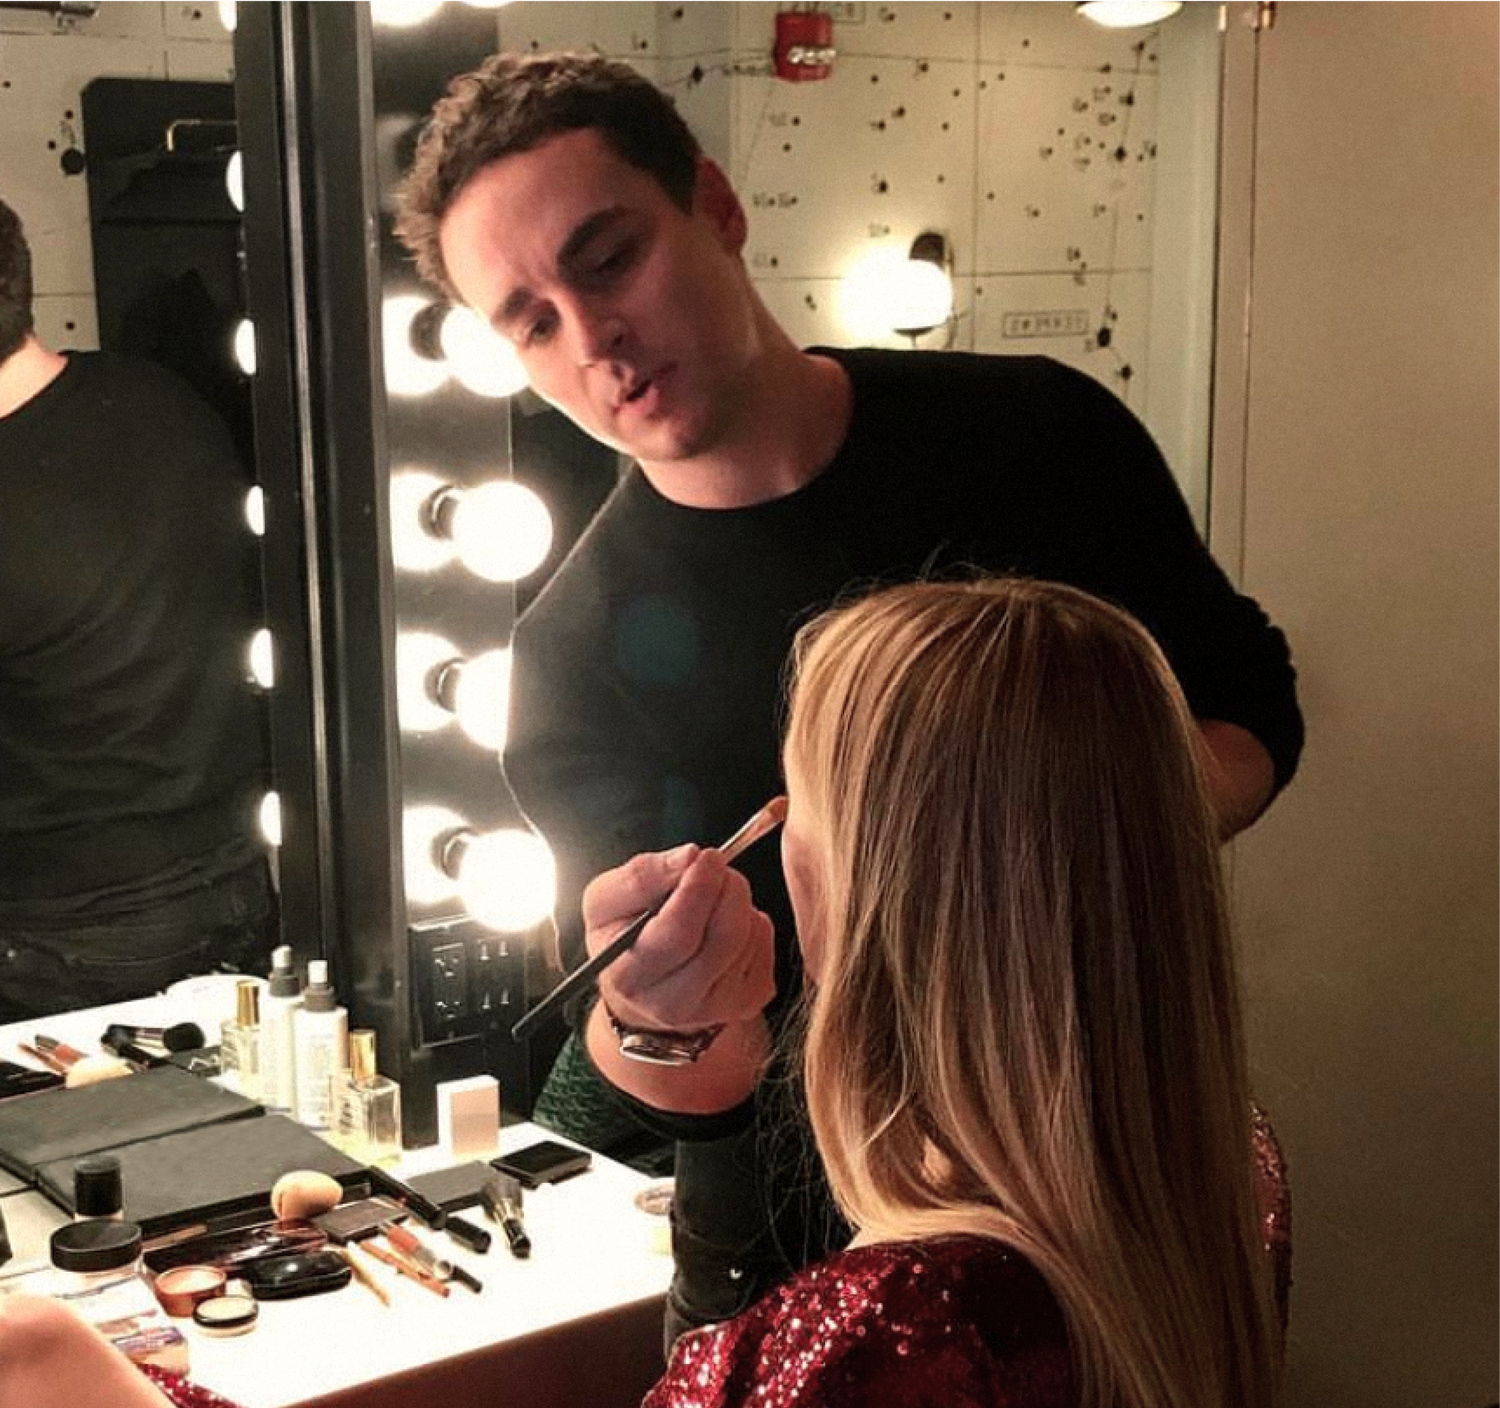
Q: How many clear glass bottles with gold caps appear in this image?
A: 2